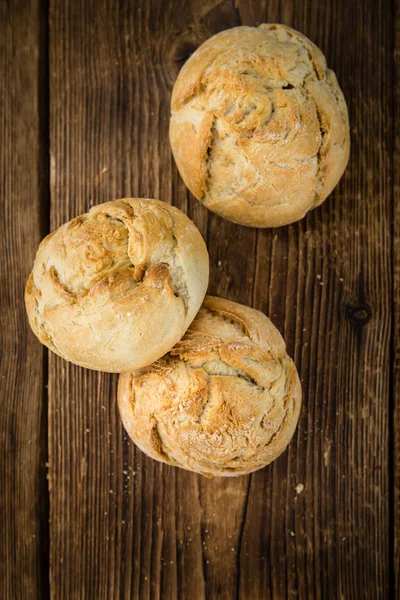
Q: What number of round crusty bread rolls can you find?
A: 3